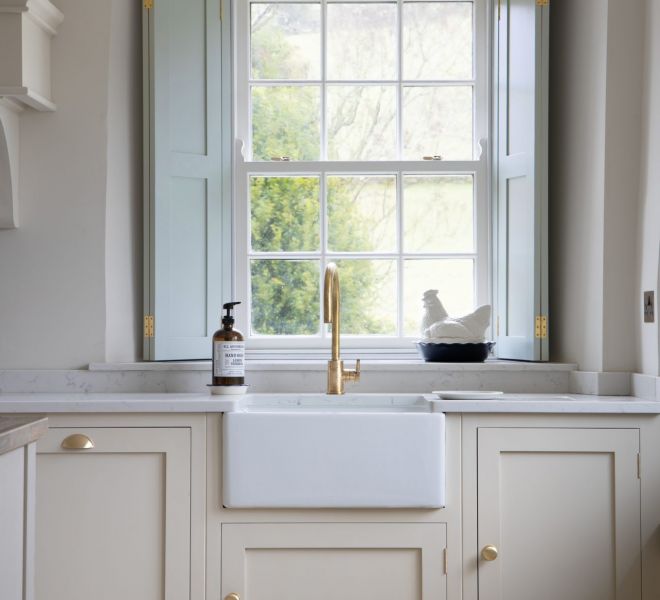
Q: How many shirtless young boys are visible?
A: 0